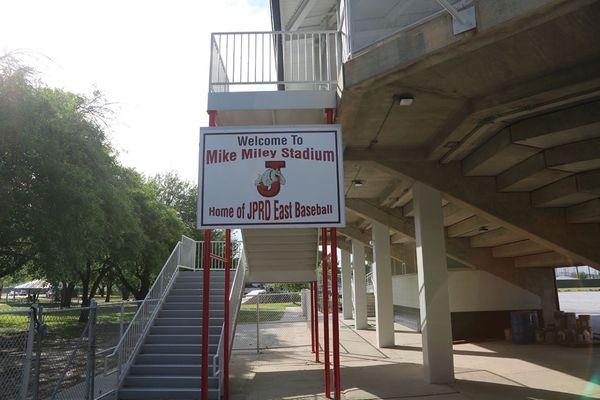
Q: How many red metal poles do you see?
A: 6